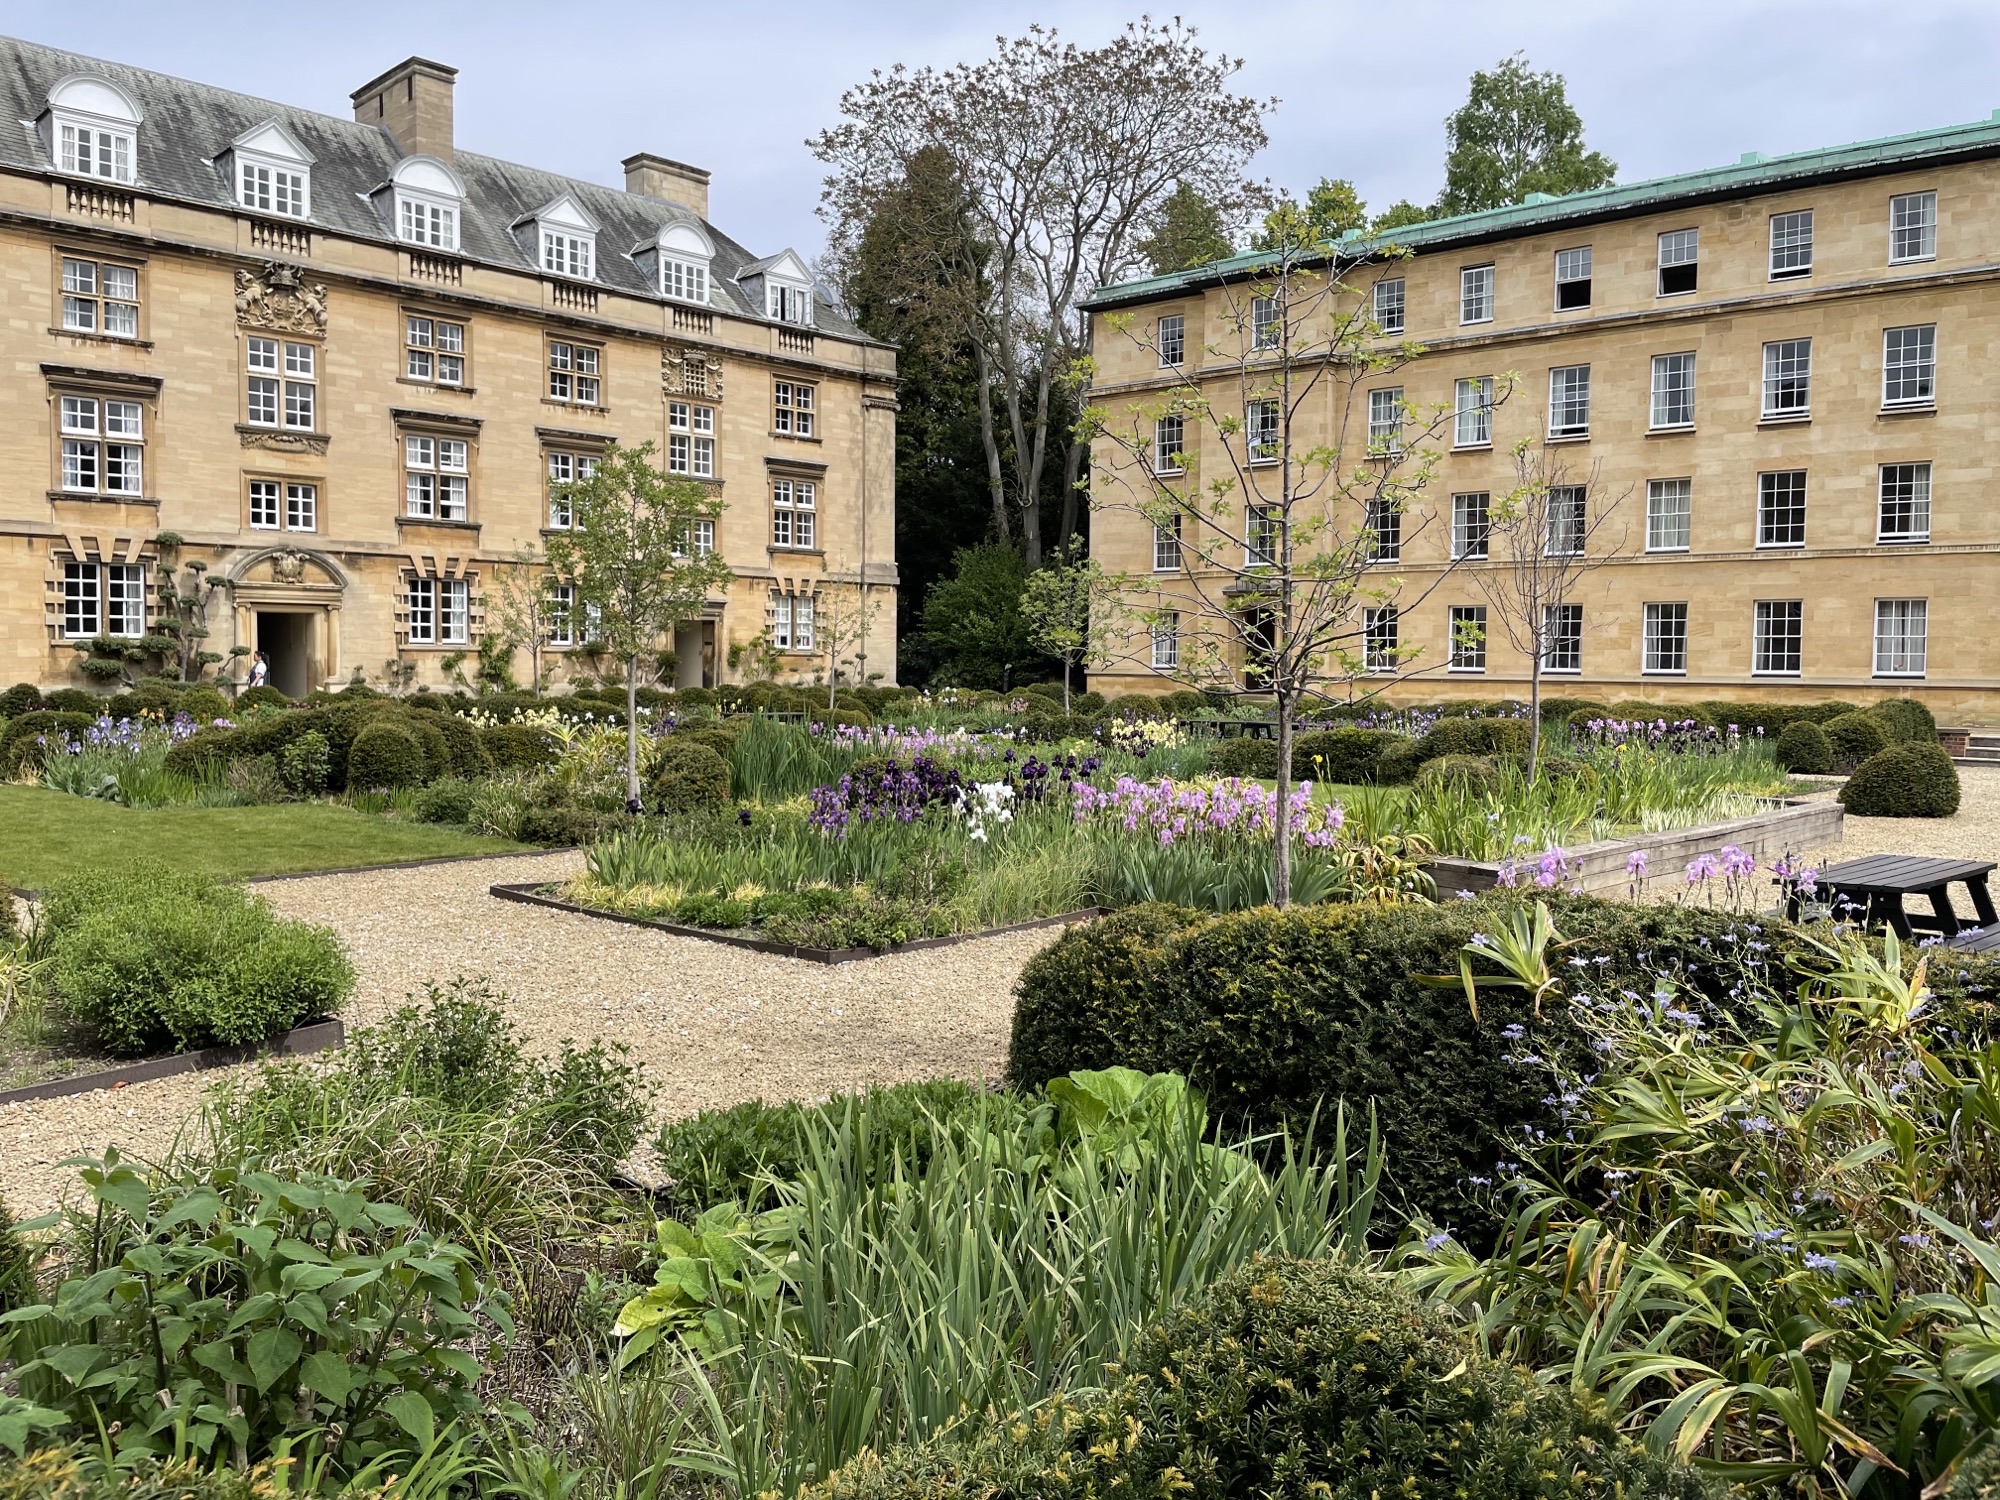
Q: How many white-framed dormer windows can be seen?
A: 6